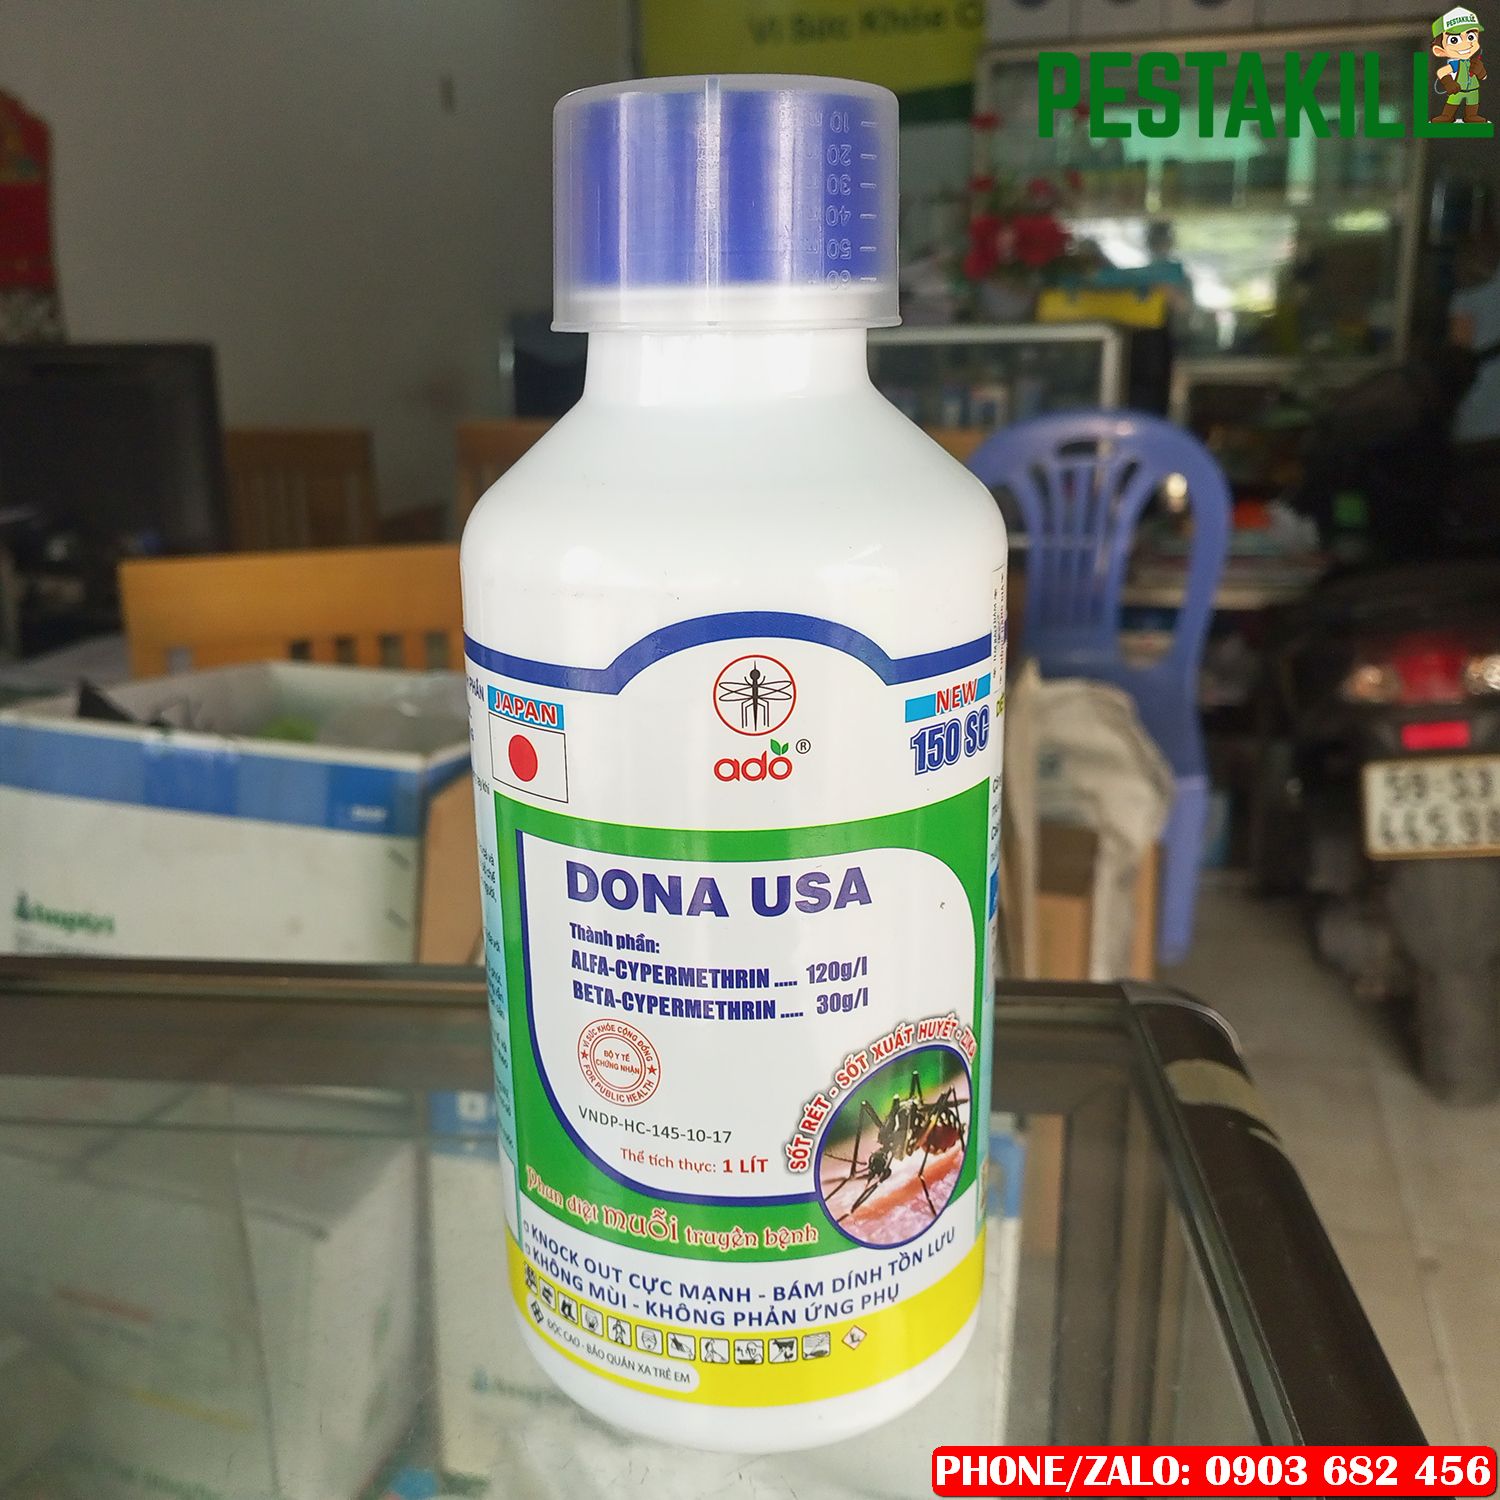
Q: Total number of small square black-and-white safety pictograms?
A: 11